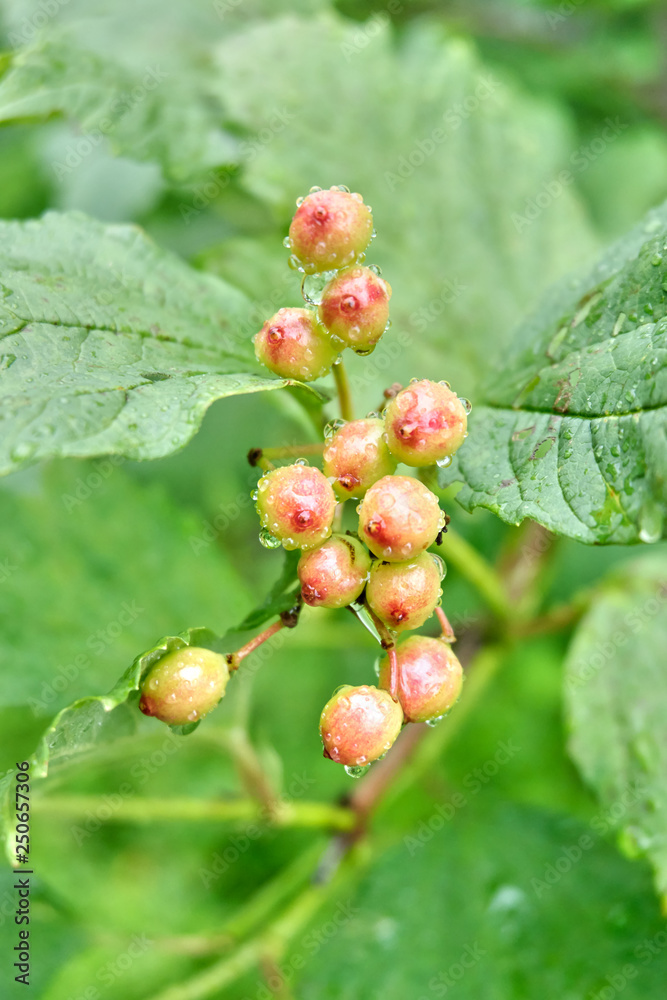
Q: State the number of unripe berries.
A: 12